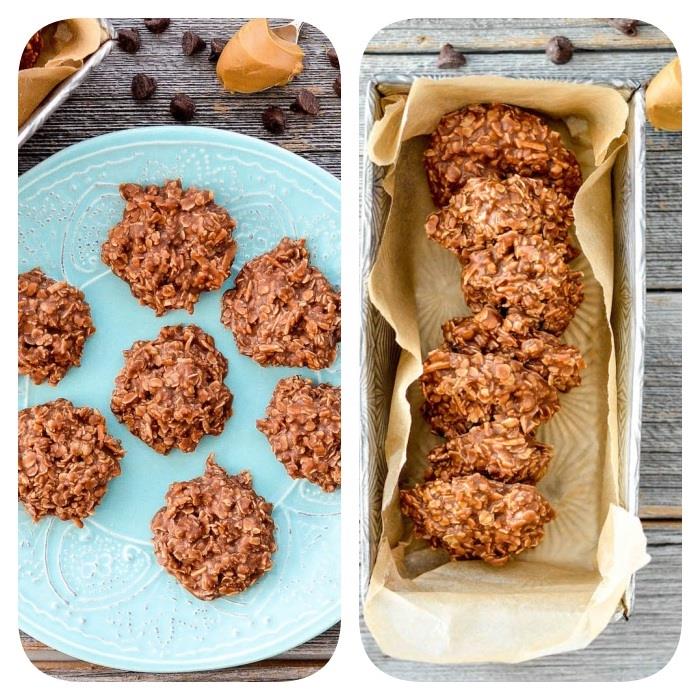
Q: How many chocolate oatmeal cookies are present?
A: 14